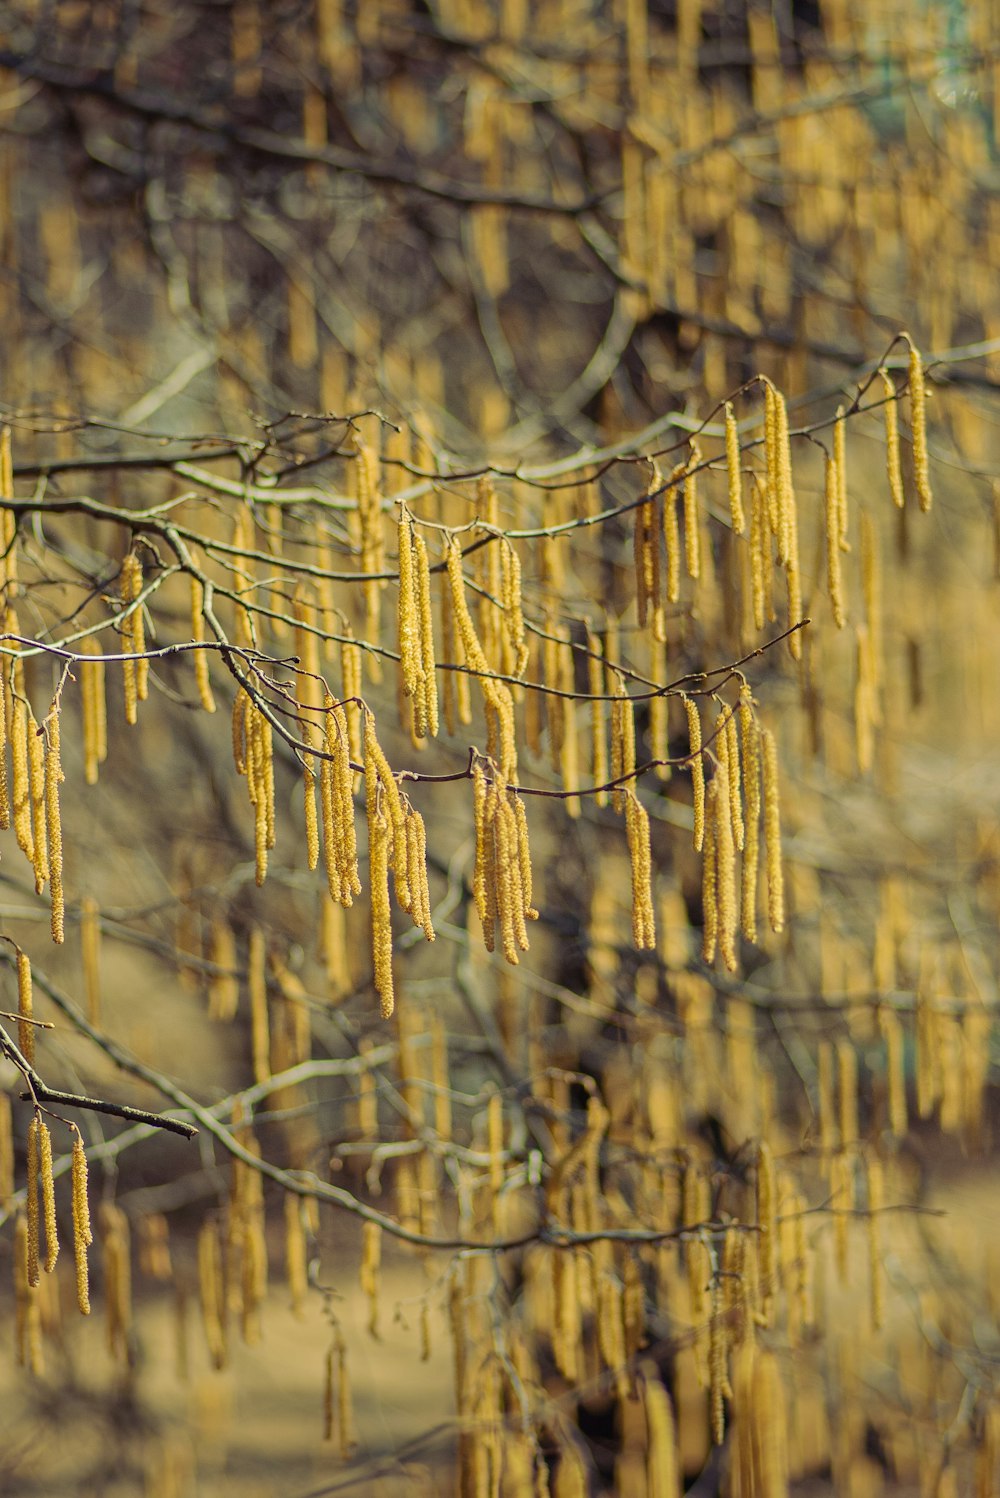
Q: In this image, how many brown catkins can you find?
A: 0